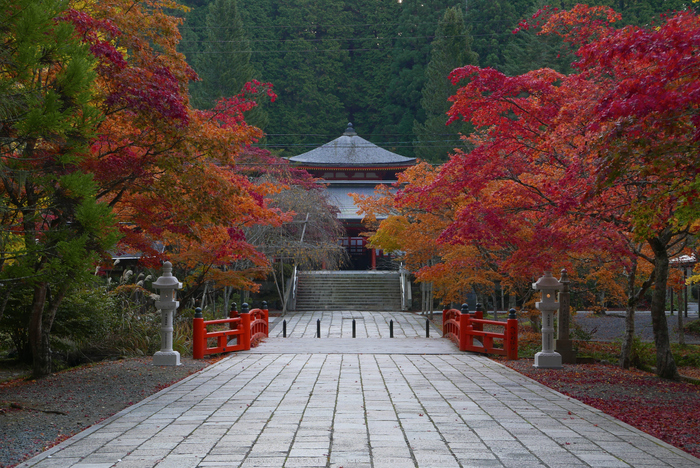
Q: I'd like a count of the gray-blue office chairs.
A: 0